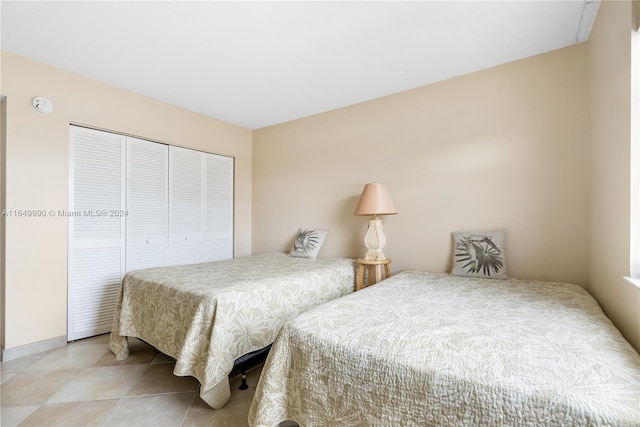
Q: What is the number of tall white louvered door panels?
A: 4